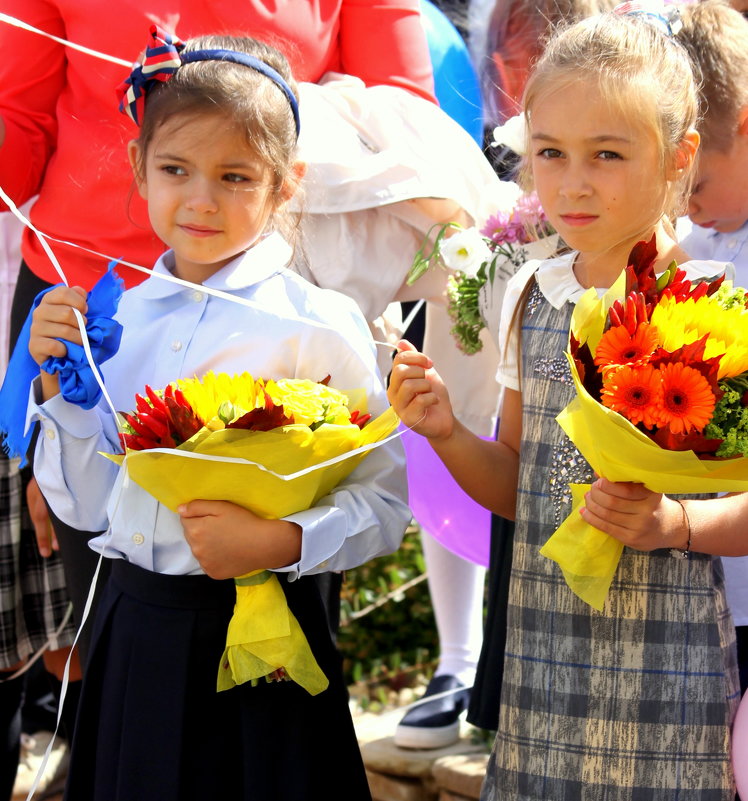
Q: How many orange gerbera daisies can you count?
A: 3